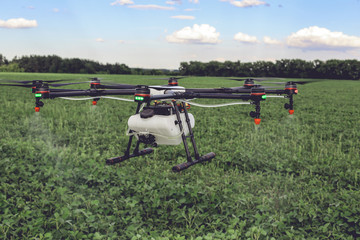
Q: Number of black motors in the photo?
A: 8